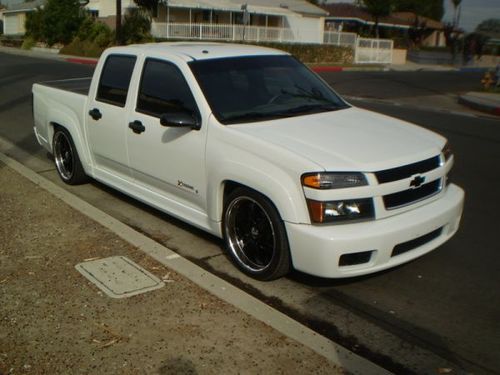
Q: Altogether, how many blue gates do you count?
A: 0